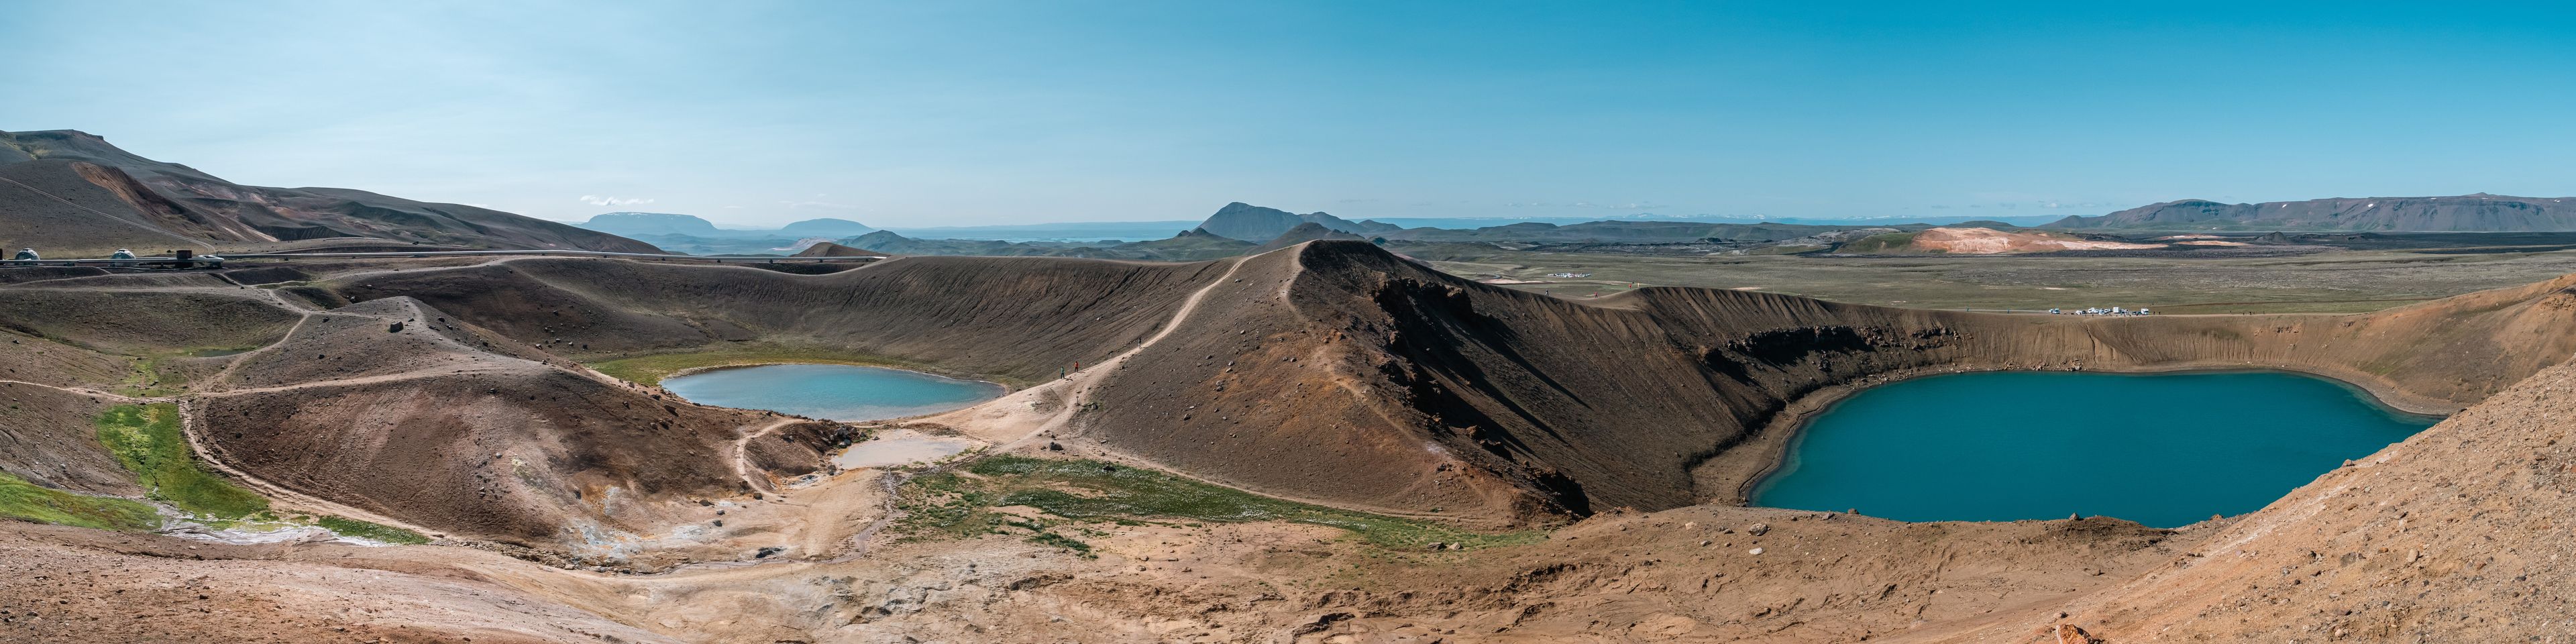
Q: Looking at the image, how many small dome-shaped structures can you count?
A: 2